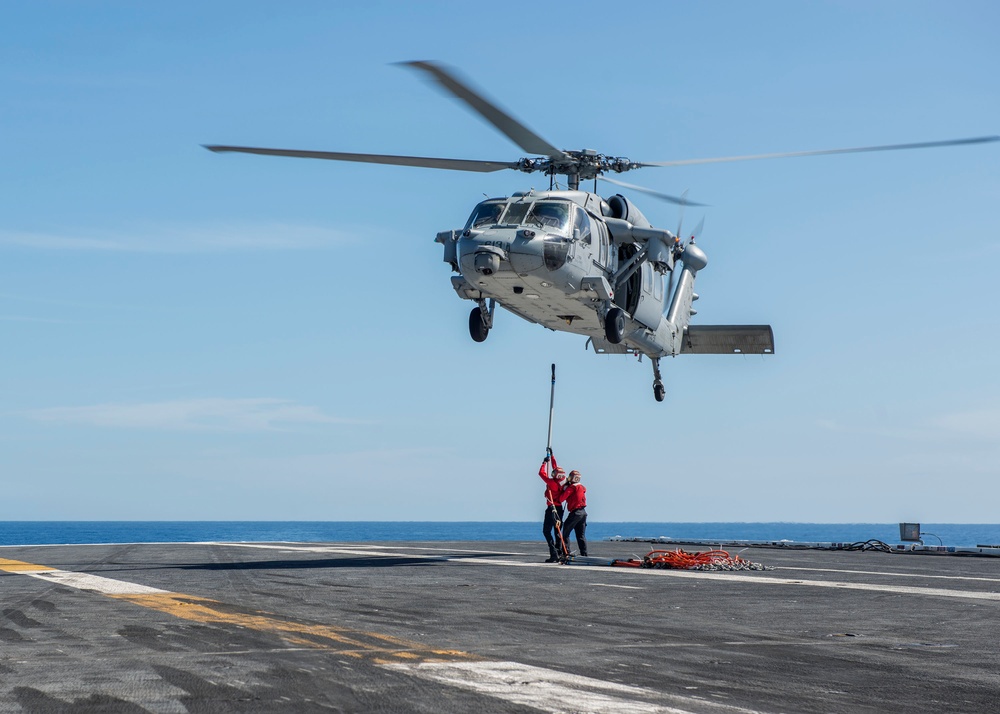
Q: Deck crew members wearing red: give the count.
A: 2